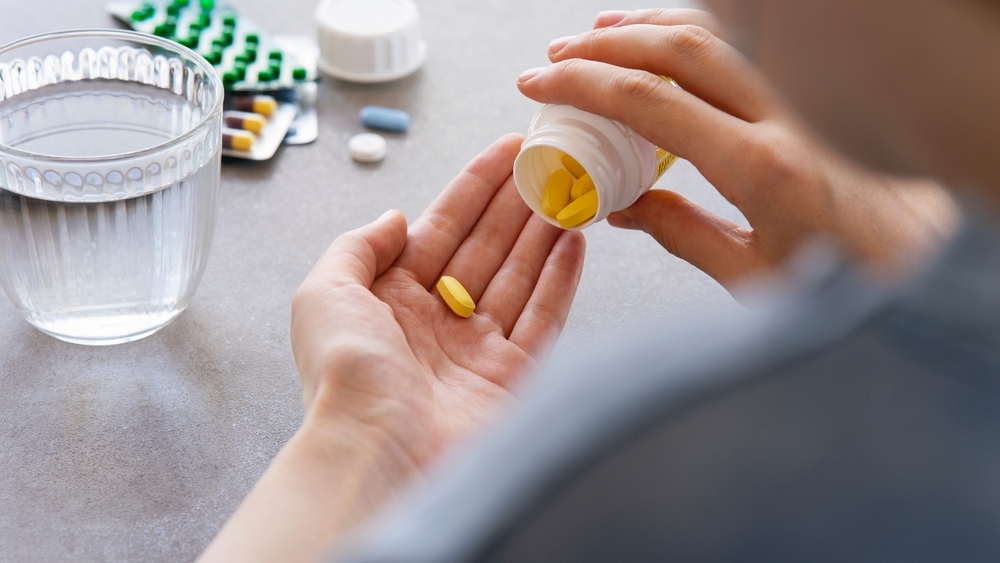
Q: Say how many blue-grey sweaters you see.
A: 1